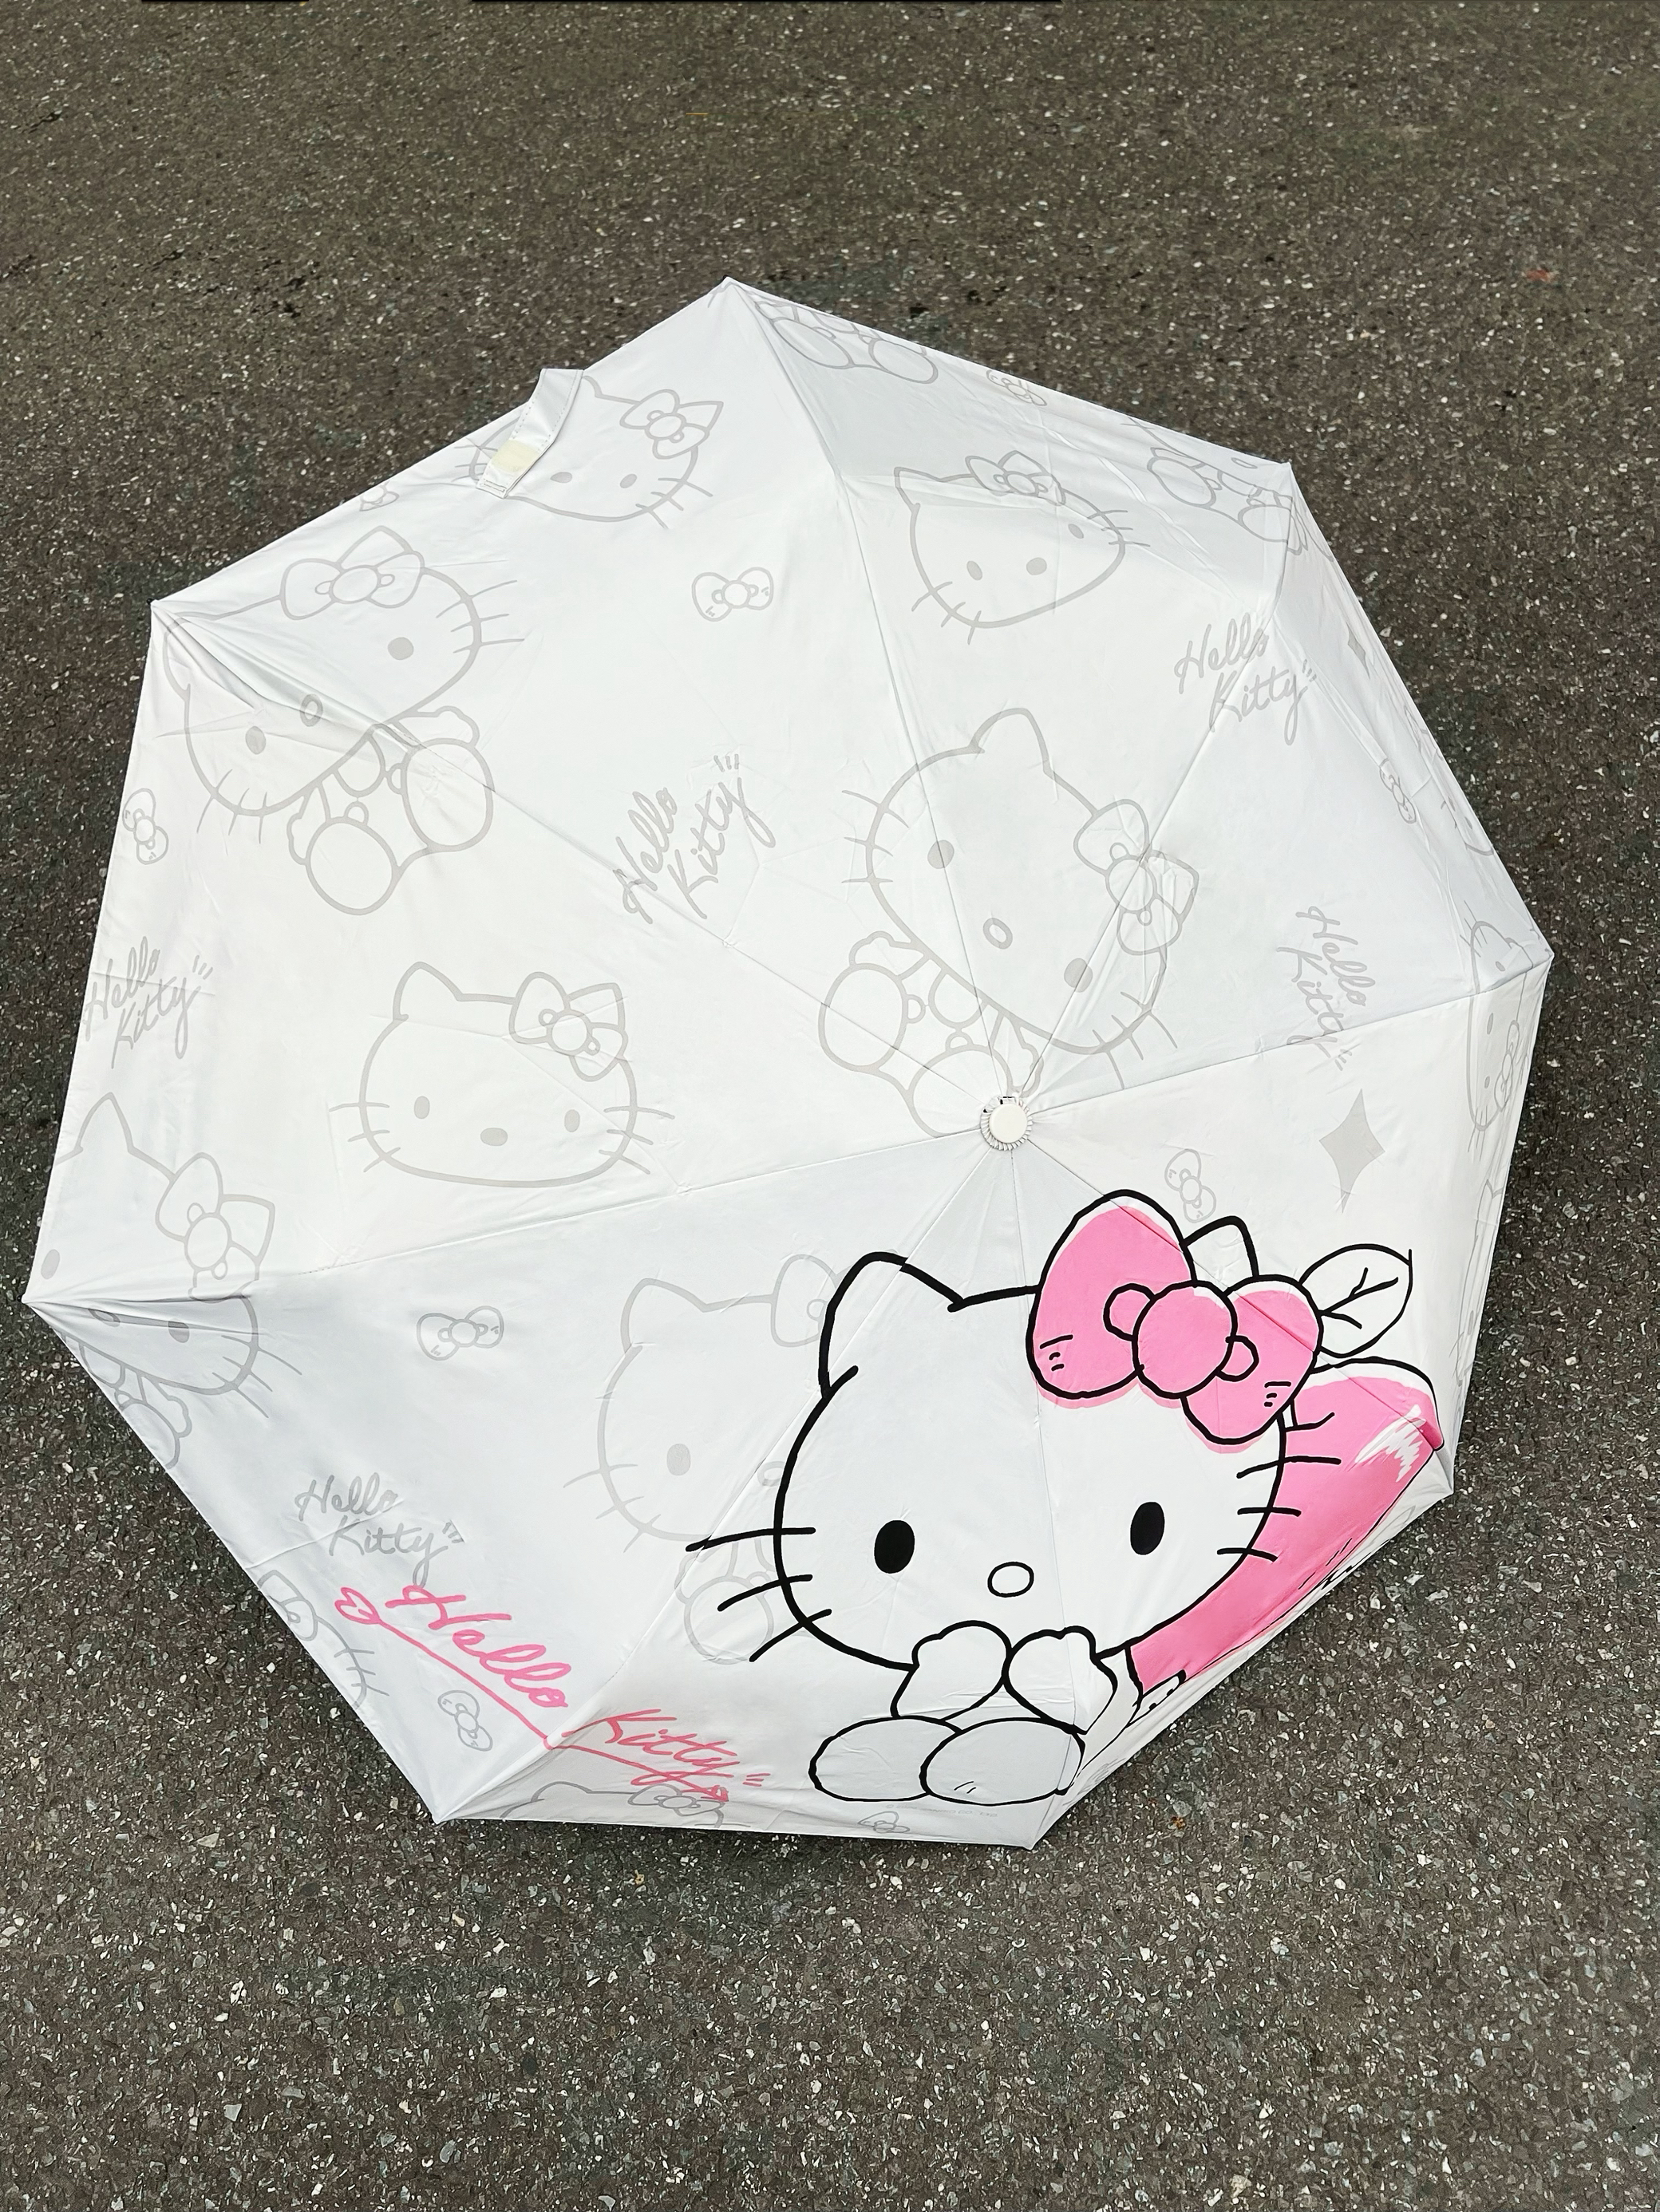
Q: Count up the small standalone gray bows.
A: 9